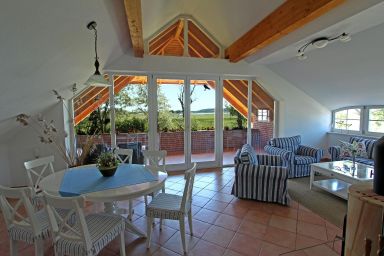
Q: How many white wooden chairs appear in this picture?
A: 6